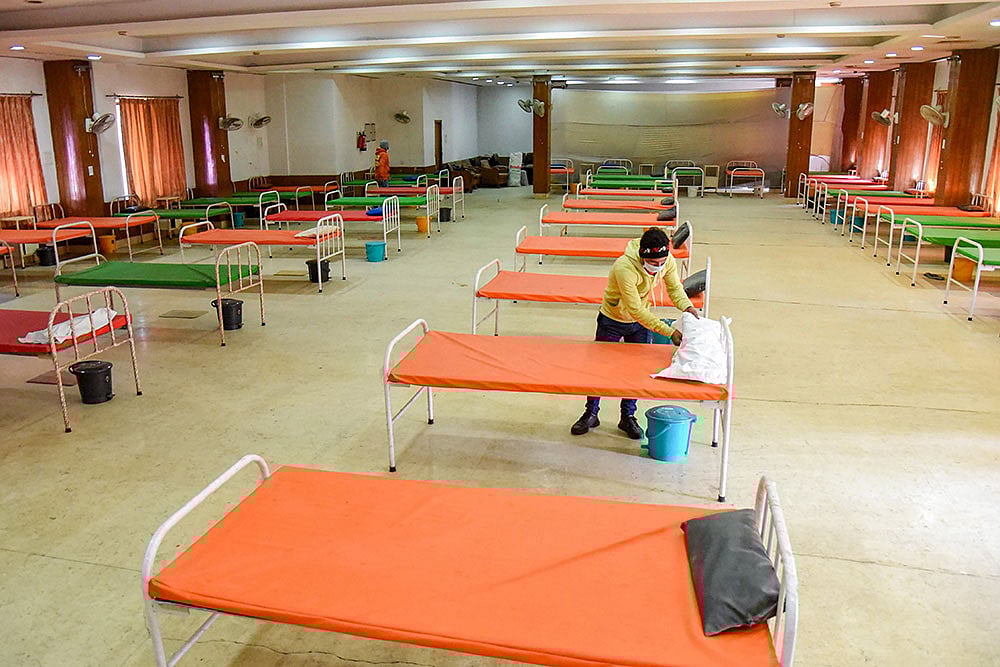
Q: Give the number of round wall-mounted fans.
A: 10